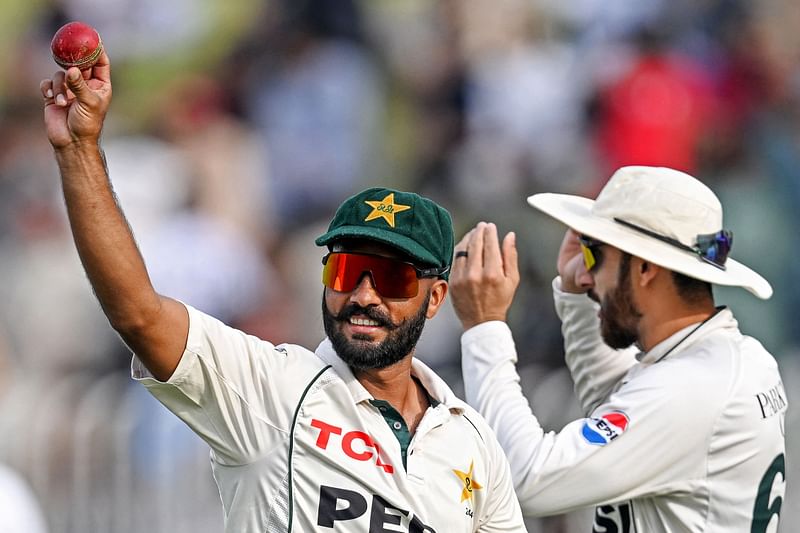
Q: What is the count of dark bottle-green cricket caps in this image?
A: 1